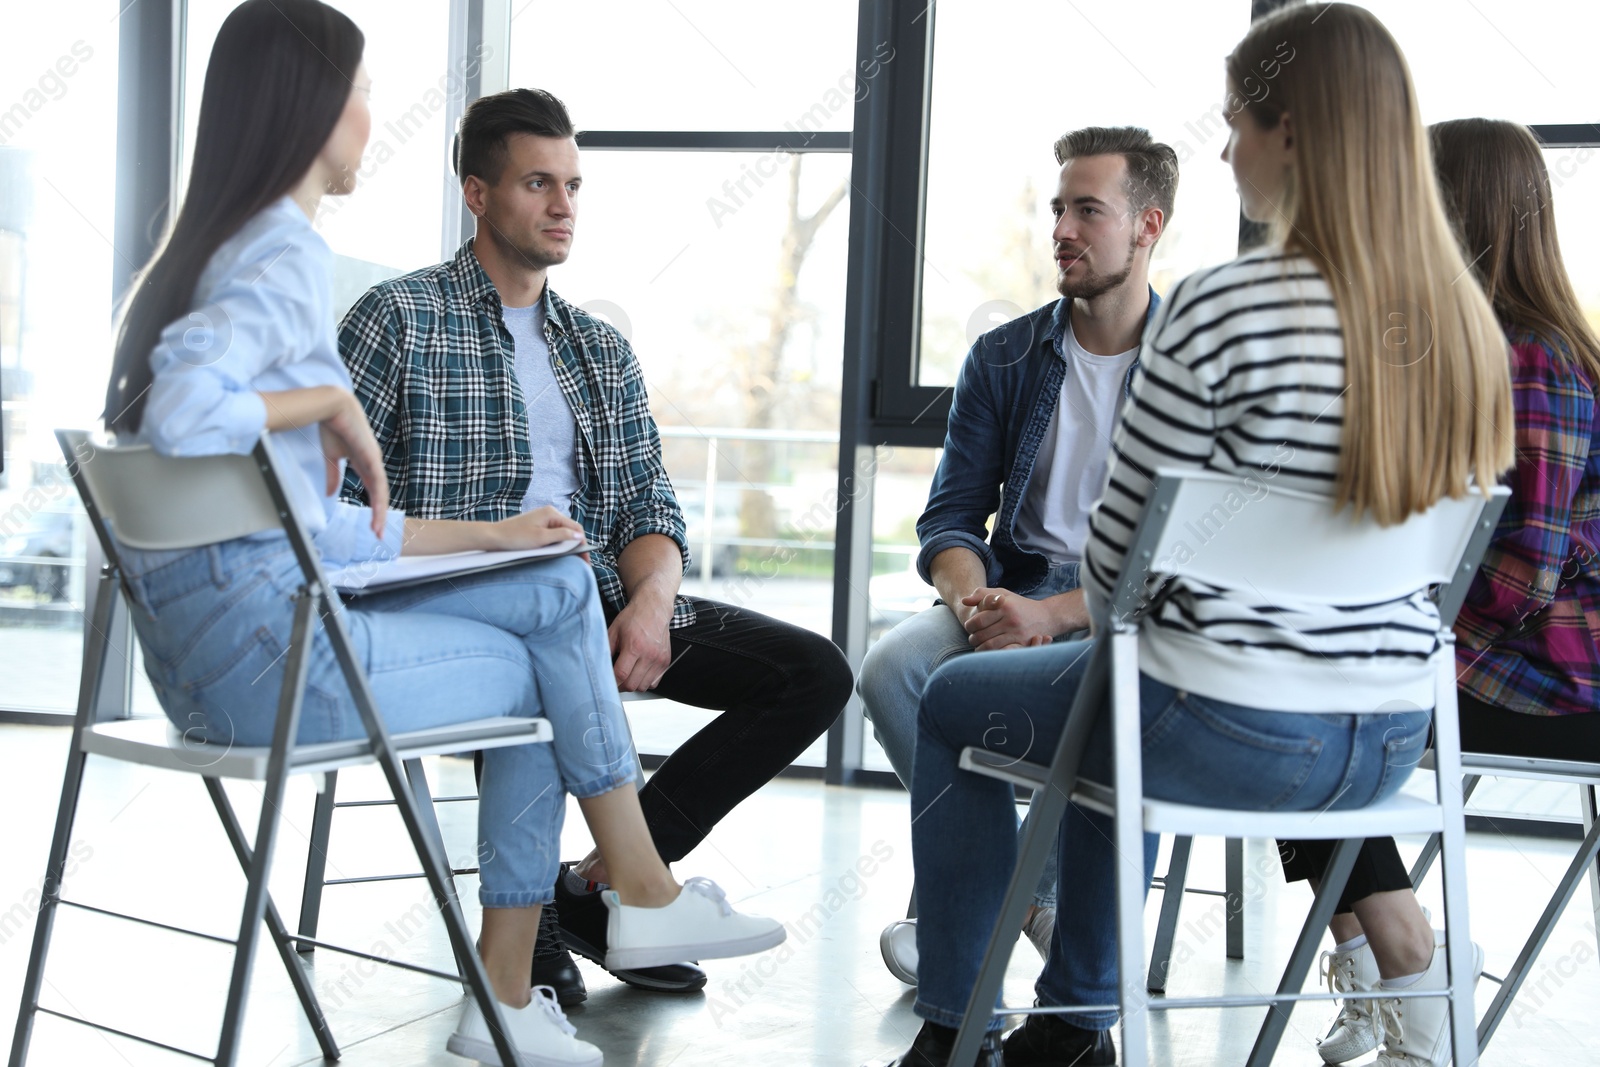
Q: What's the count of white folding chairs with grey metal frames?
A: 5